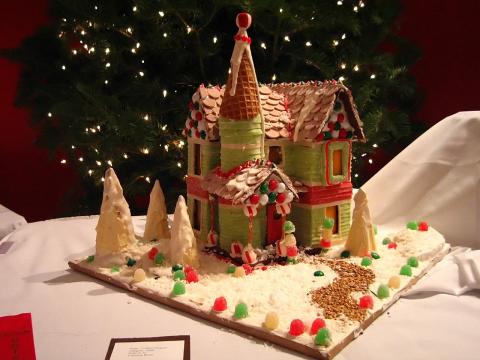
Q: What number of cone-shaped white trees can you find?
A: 4